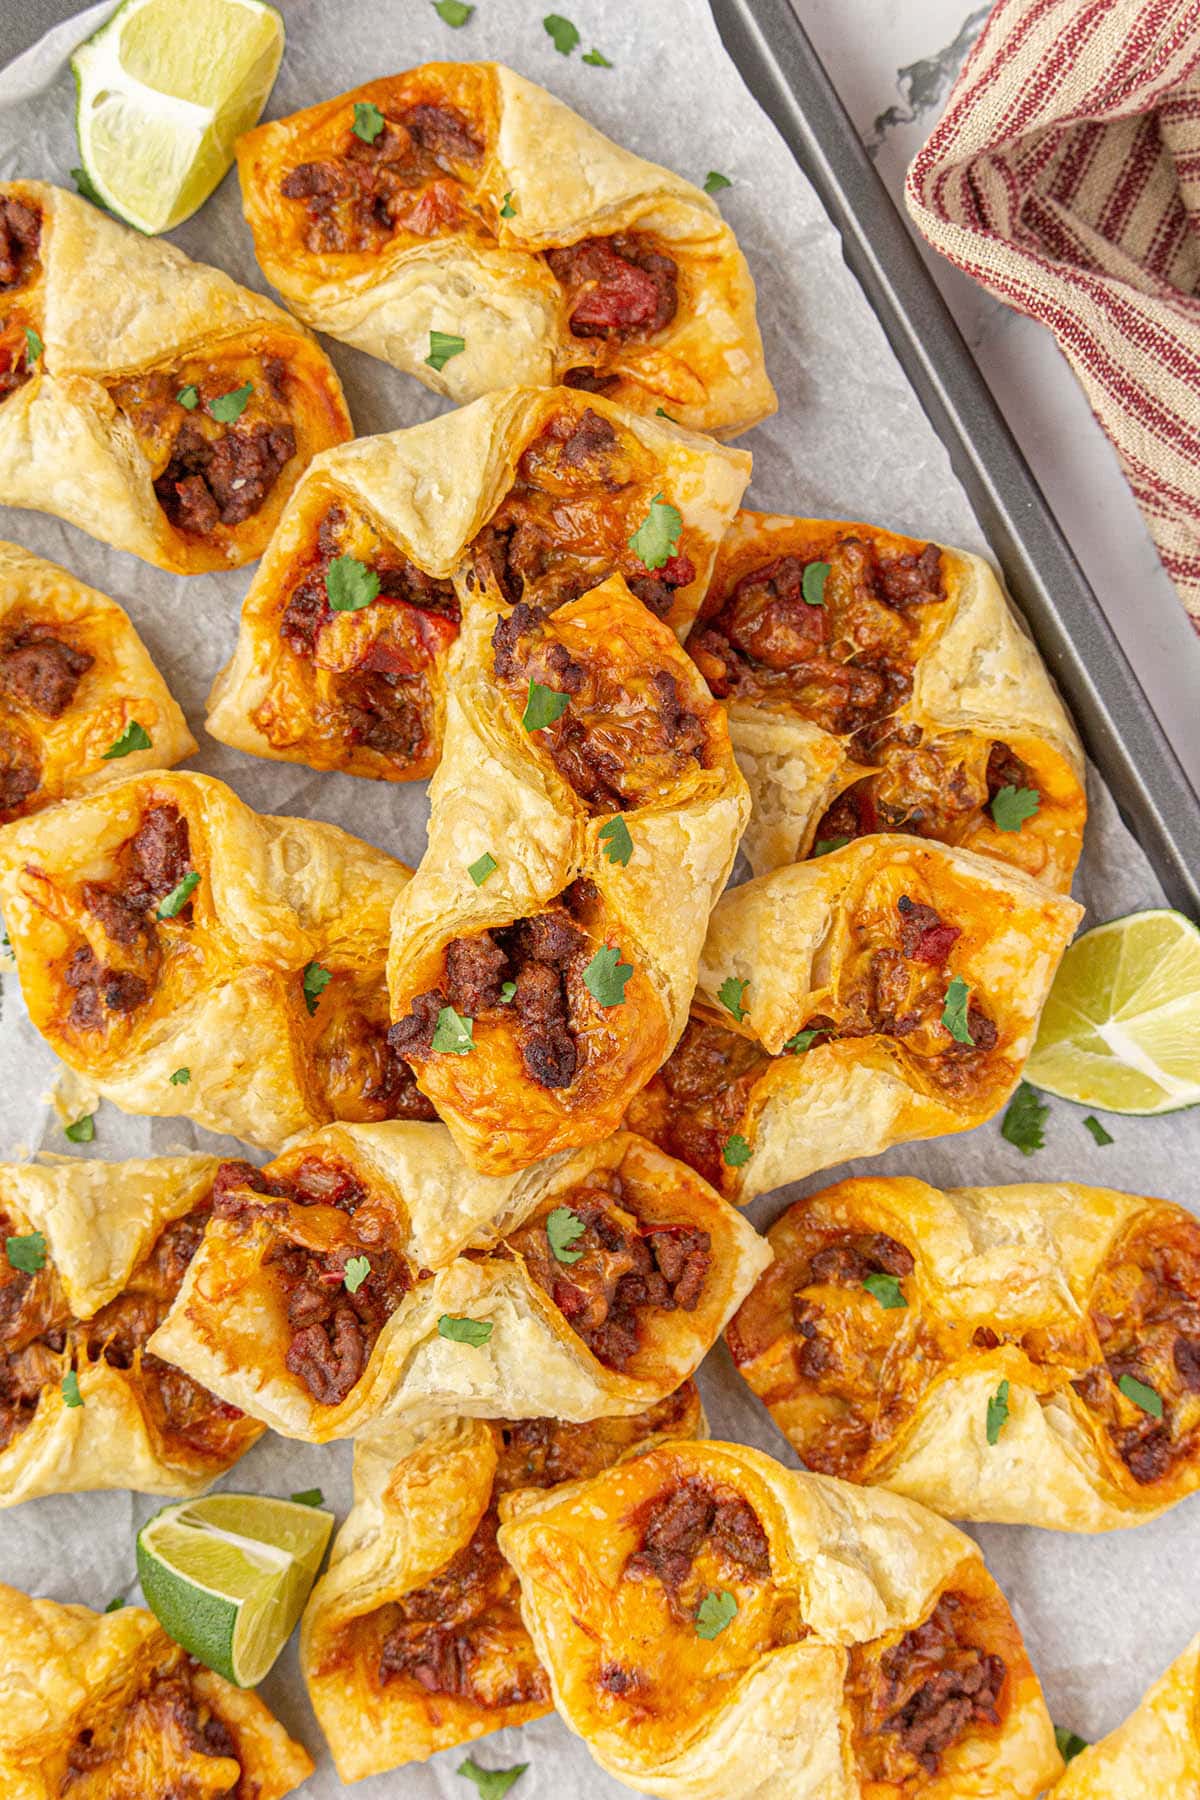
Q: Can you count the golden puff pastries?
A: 15